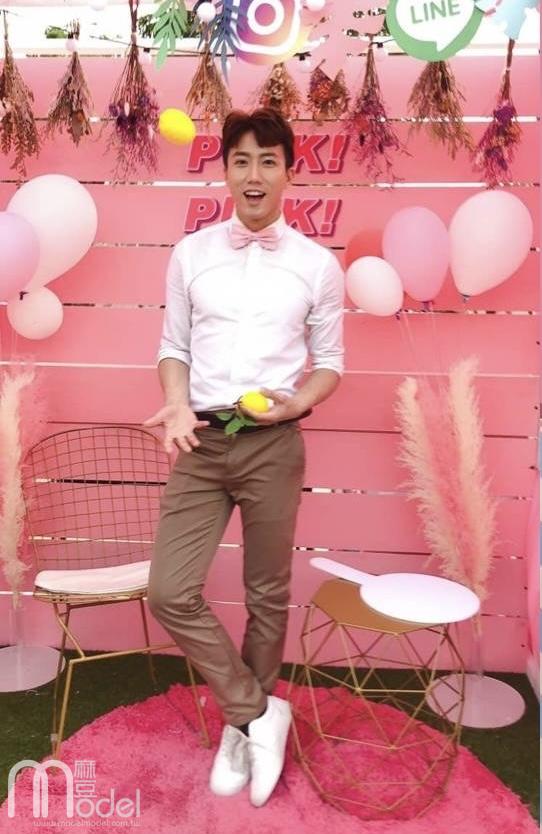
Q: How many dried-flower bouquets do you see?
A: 9